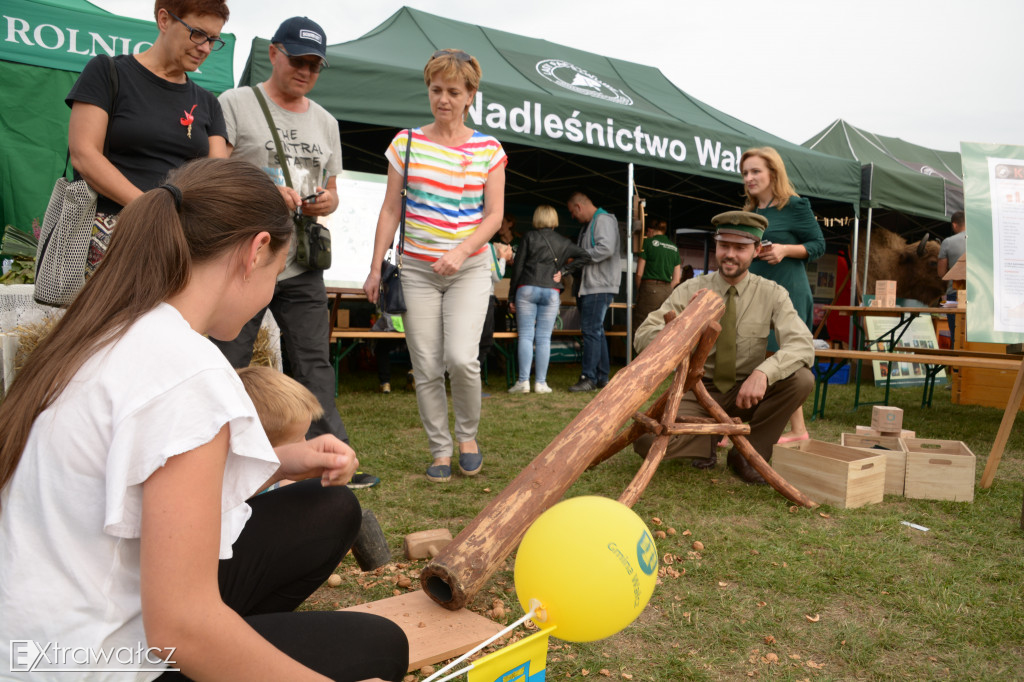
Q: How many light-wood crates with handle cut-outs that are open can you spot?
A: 3